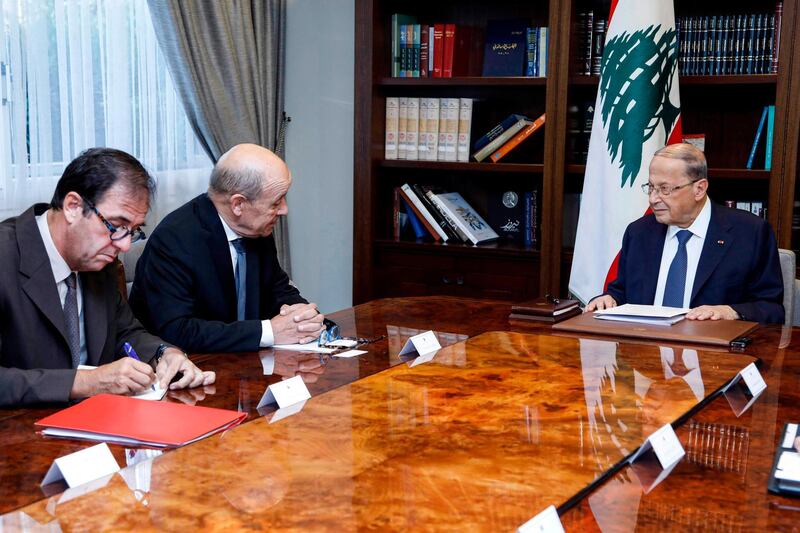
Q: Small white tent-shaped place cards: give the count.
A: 6